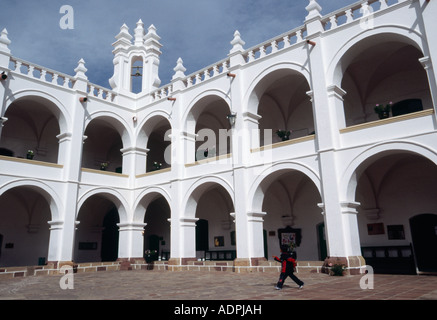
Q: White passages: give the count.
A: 12